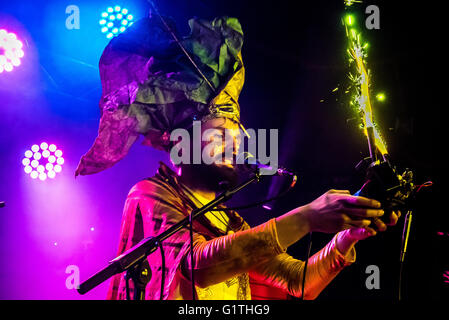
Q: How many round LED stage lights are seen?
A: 3